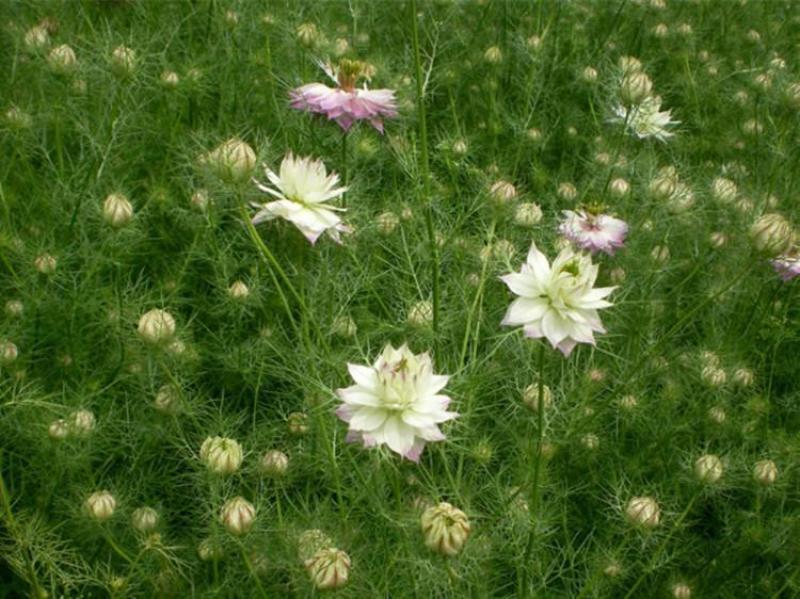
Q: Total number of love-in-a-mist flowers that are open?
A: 7